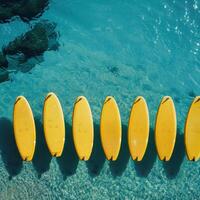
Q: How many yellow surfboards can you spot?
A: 7